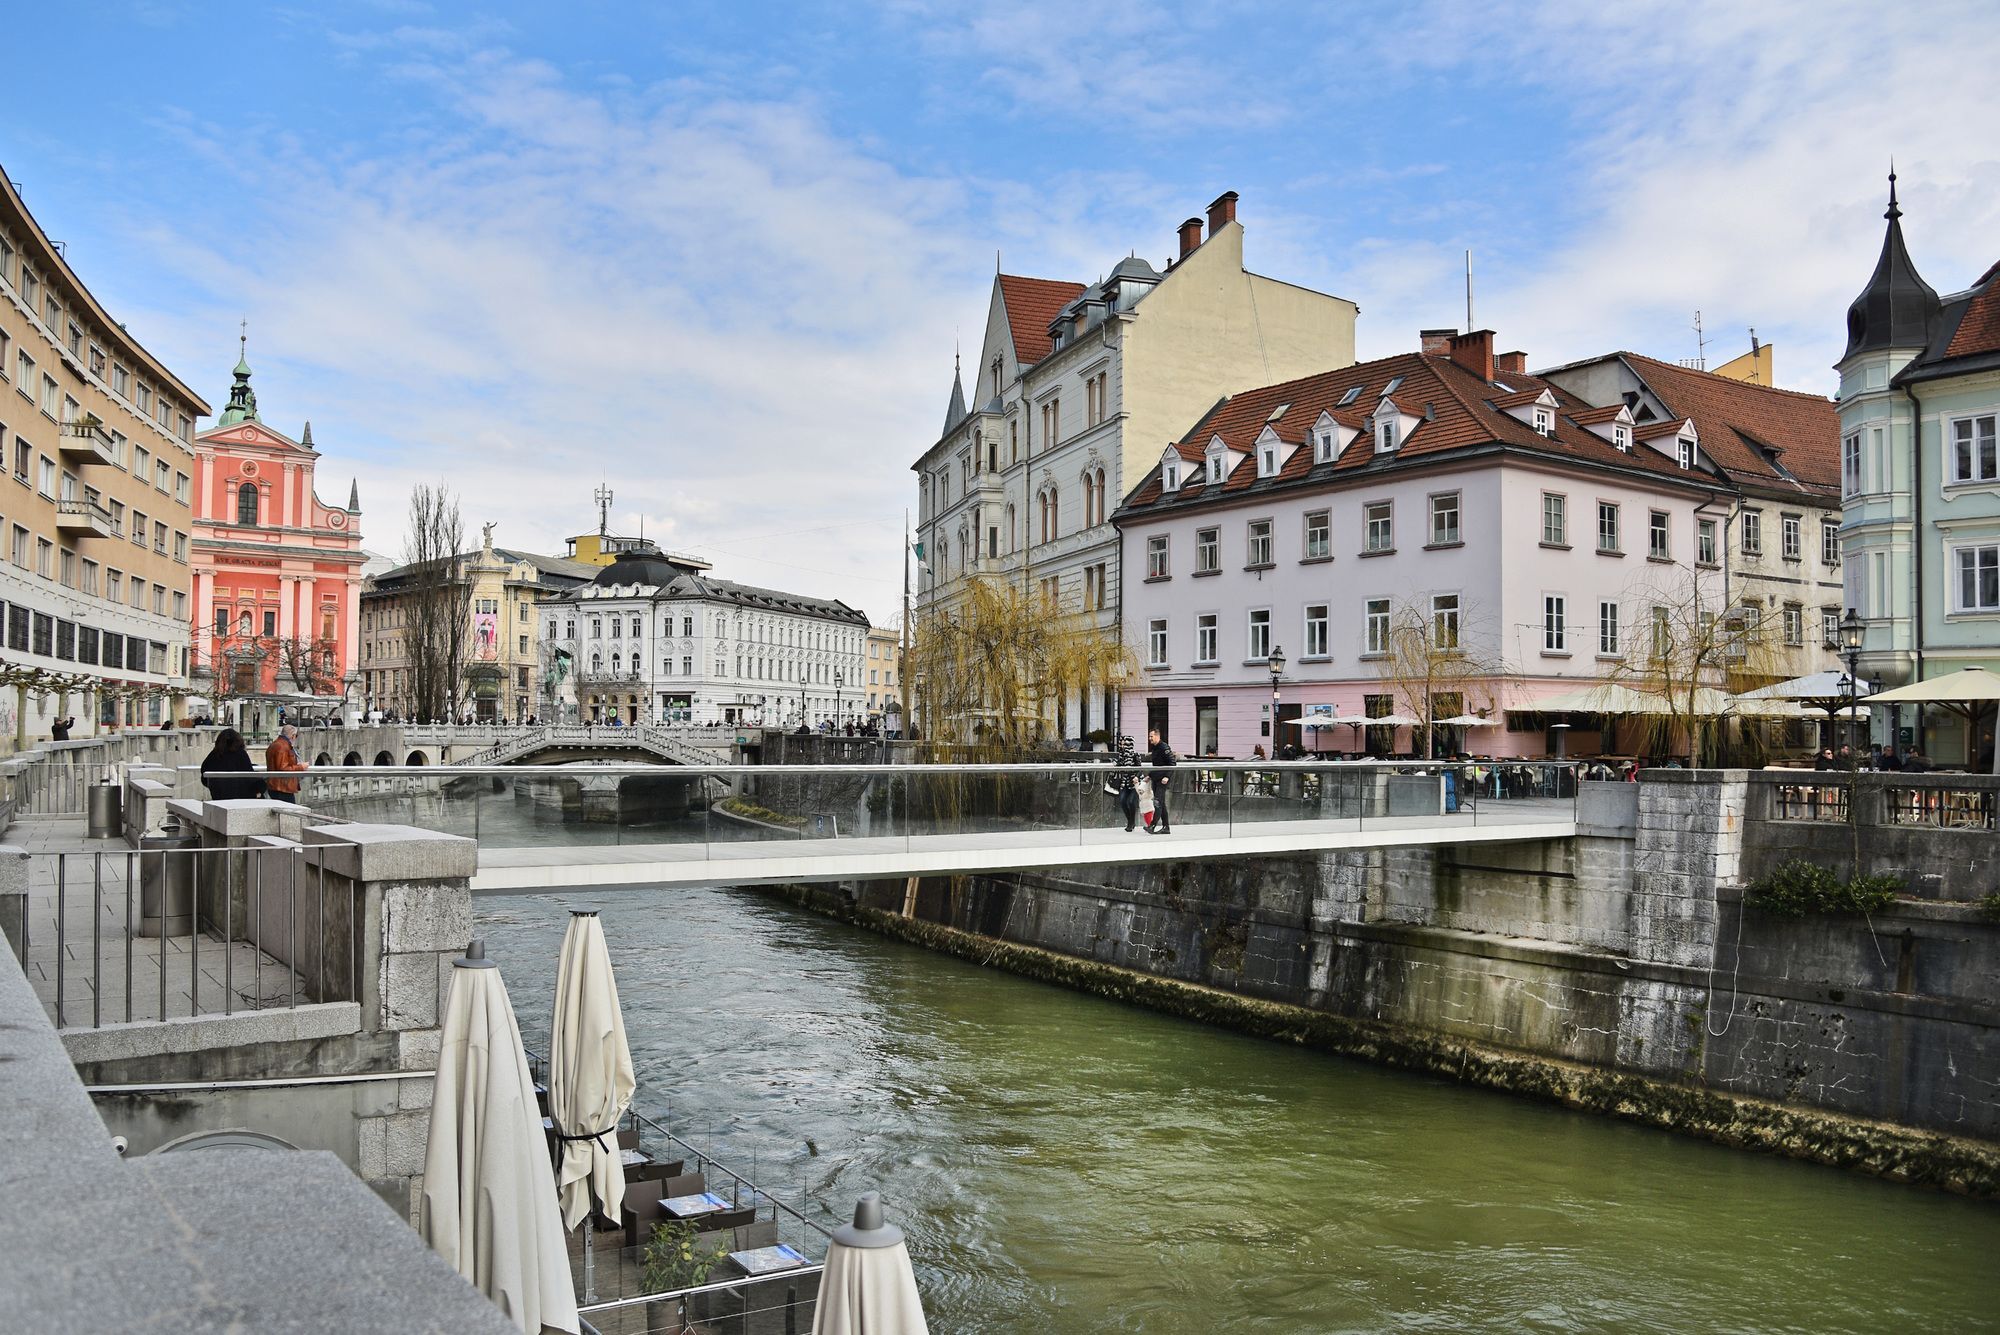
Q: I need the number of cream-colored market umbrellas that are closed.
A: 3